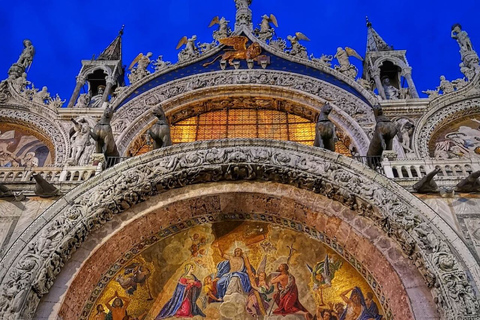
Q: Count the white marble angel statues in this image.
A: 6